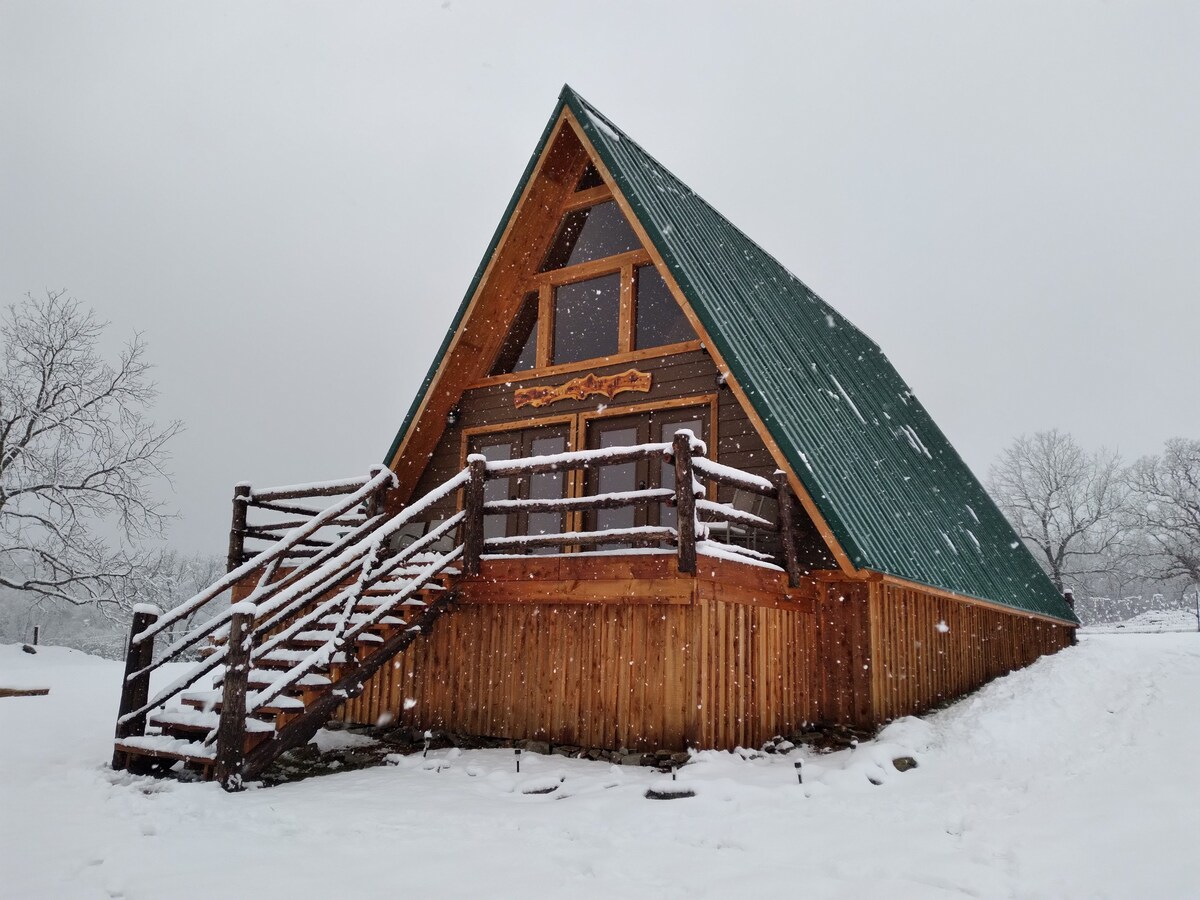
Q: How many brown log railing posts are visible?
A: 7